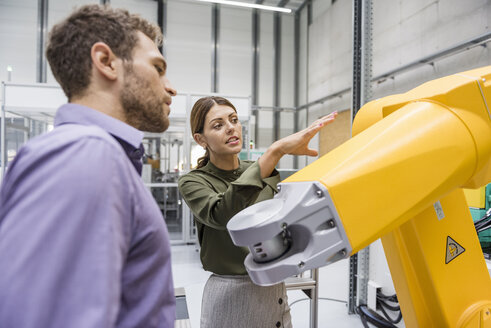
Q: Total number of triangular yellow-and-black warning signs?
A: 1